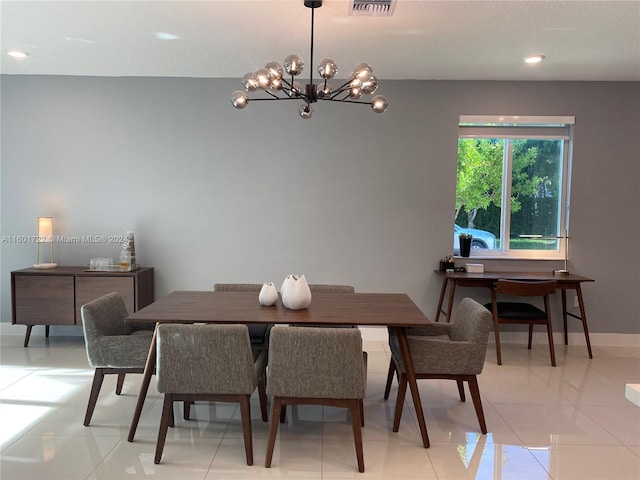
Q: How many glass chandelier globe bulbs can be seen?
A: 15